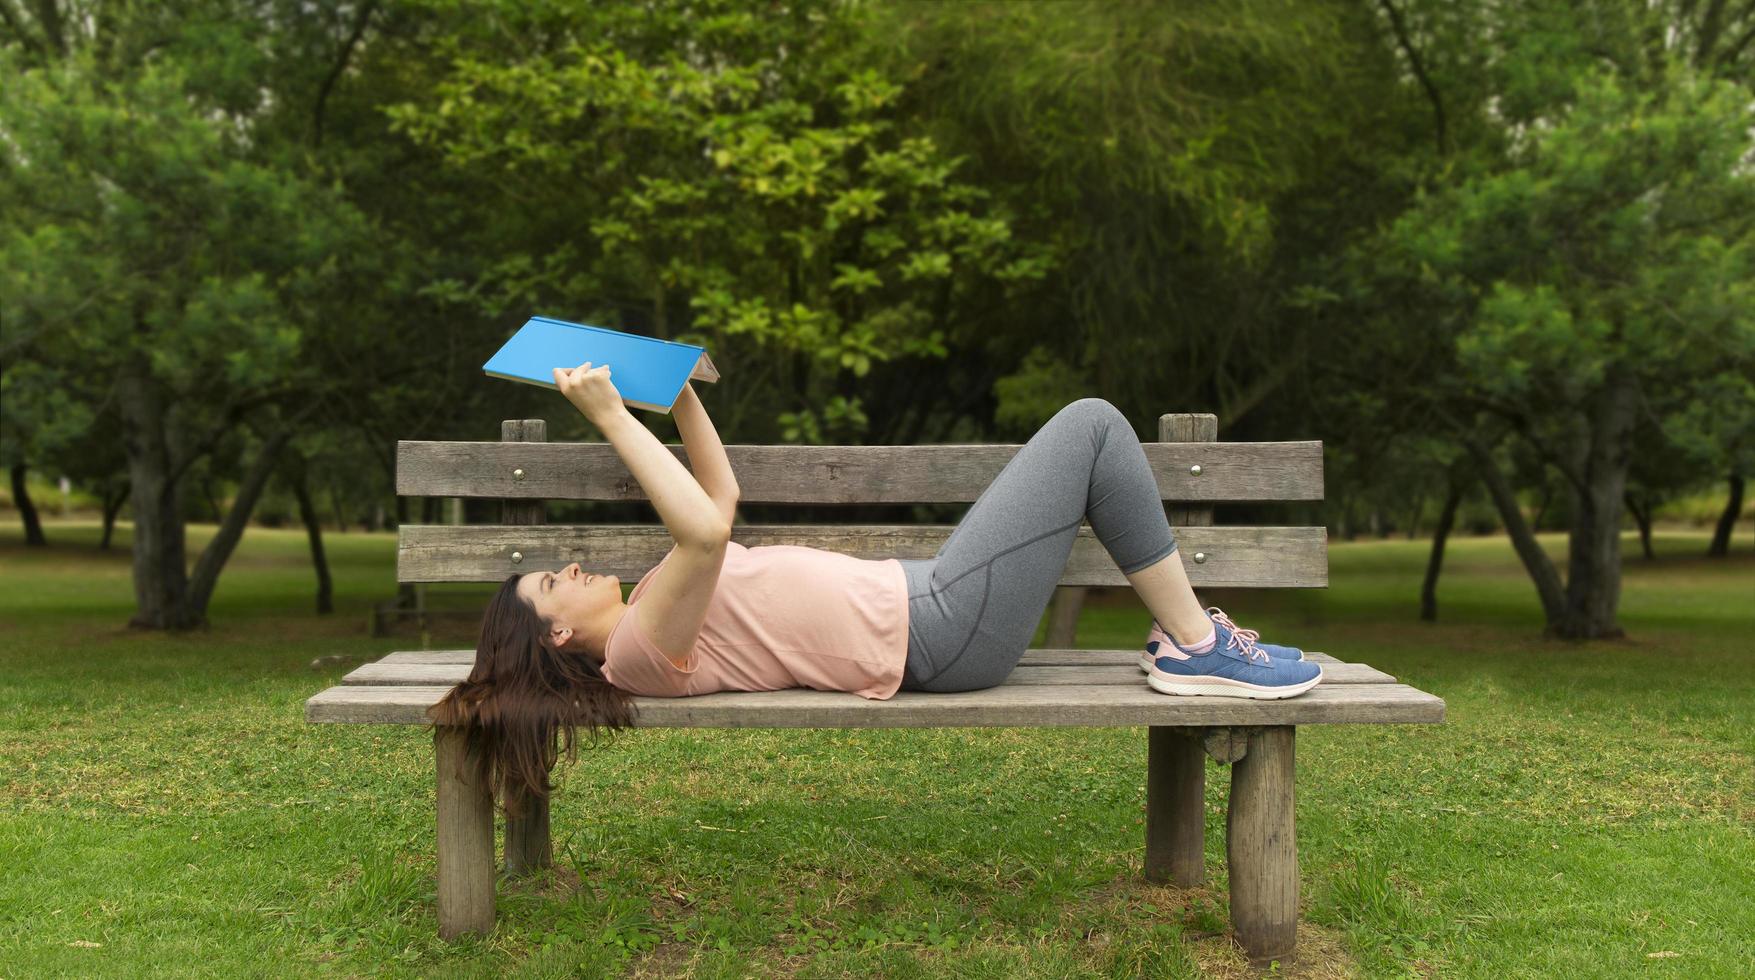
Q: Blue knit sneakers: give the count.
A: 2